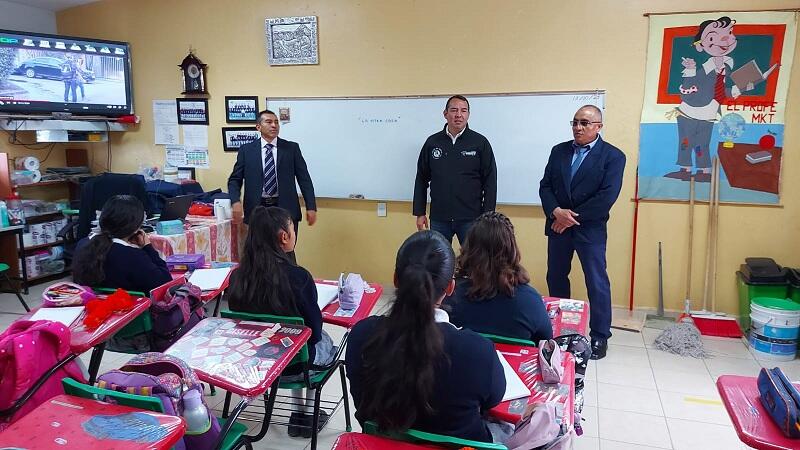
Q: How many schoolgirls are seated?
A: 4